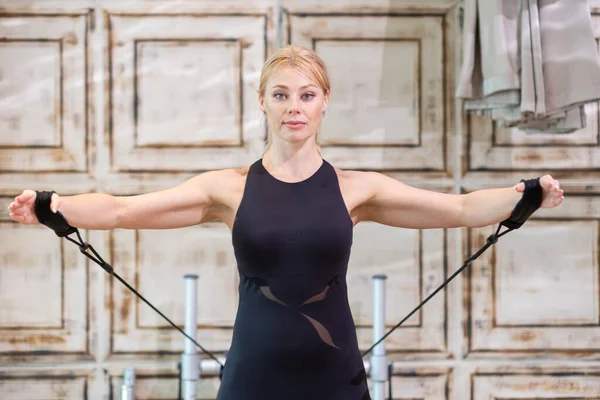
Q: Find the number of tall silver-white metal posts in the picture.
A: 2